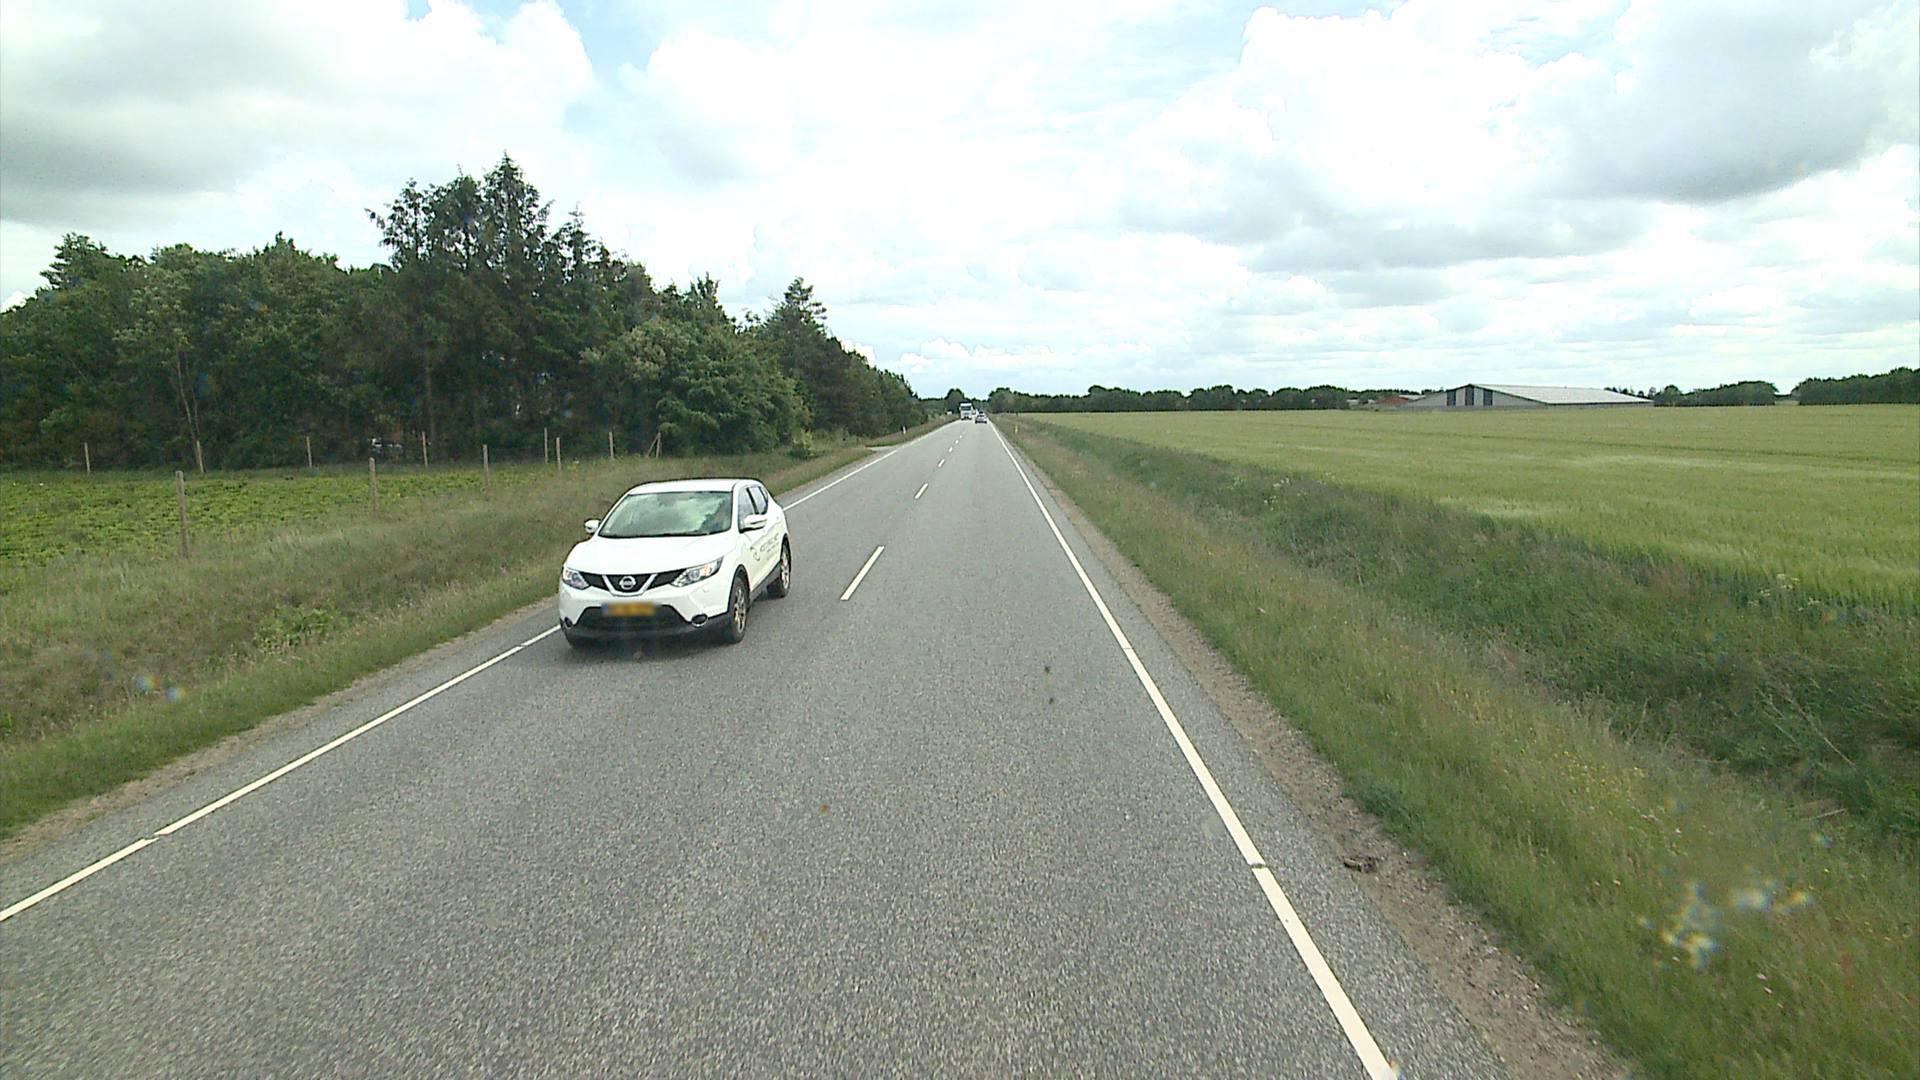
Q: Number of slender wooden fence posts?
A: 11